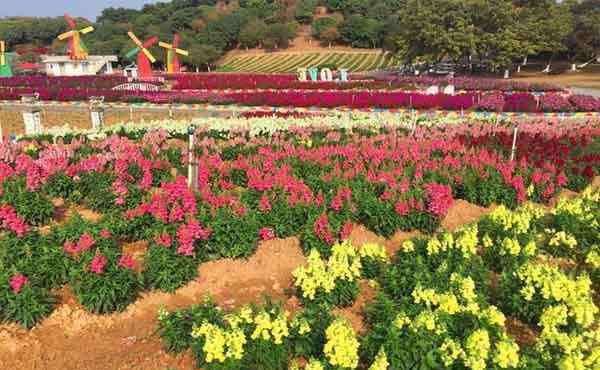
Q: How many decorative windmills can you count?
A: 4